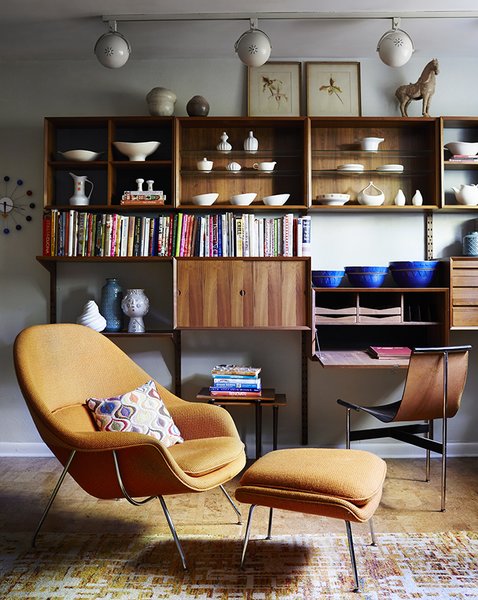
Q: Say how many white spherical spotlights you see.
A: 3